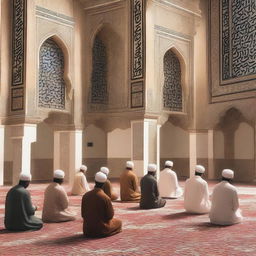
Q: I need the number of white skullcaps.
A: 10